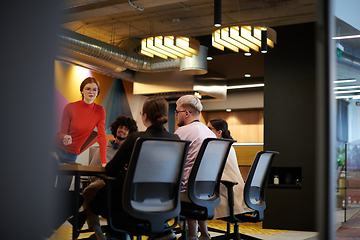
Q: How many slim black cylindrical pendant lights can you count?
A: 2